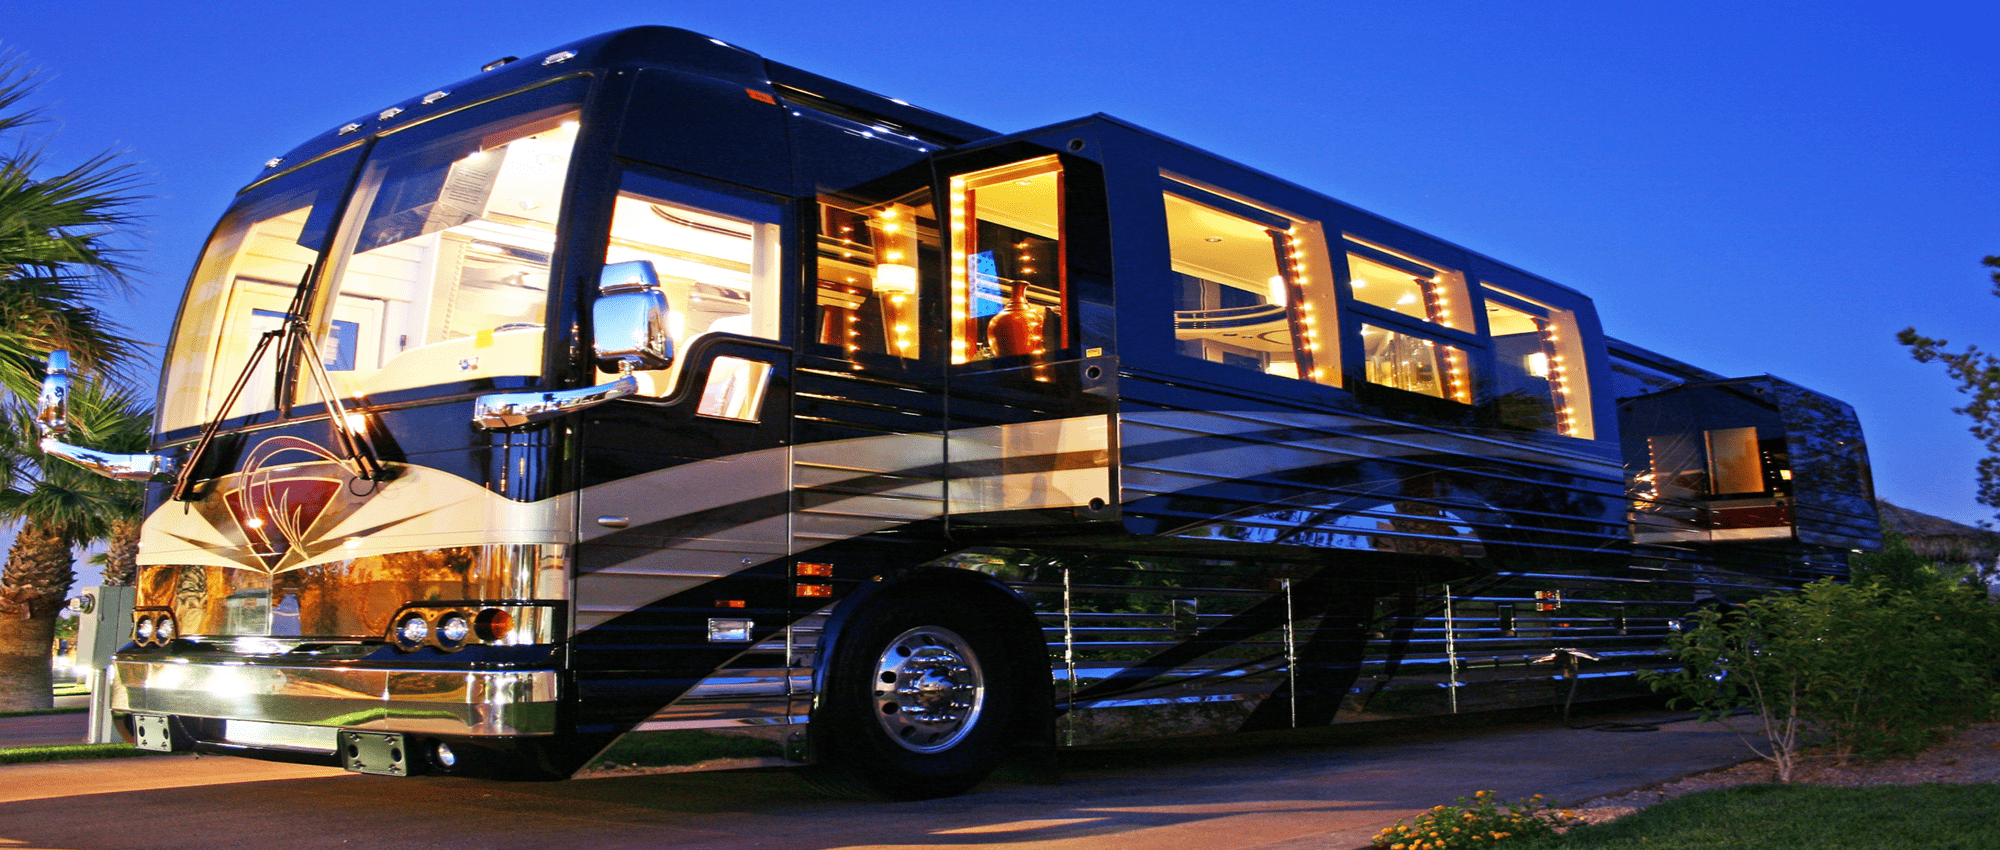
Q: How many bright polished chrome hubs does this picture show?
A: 1